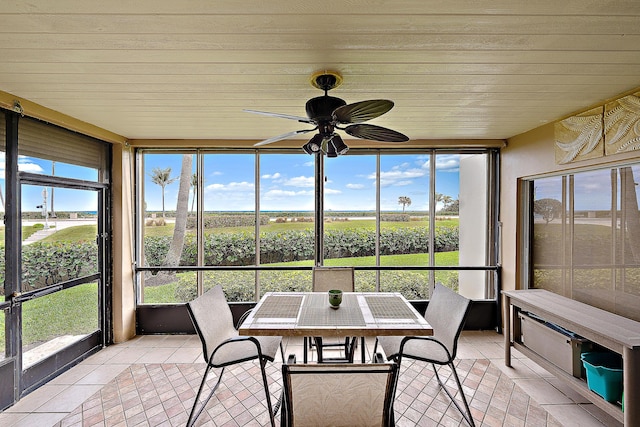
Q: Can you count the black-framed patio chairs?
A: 4